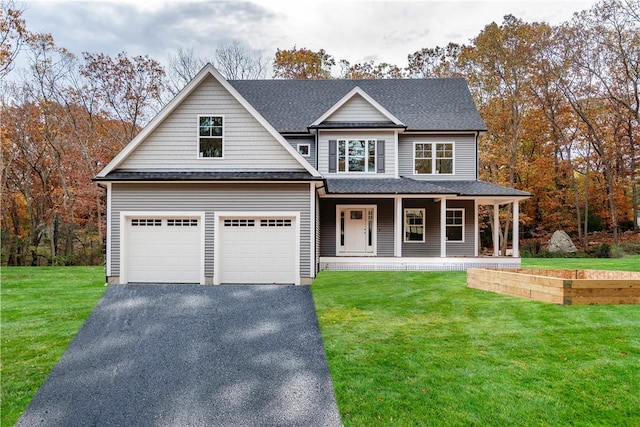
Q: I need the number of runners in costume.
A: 0